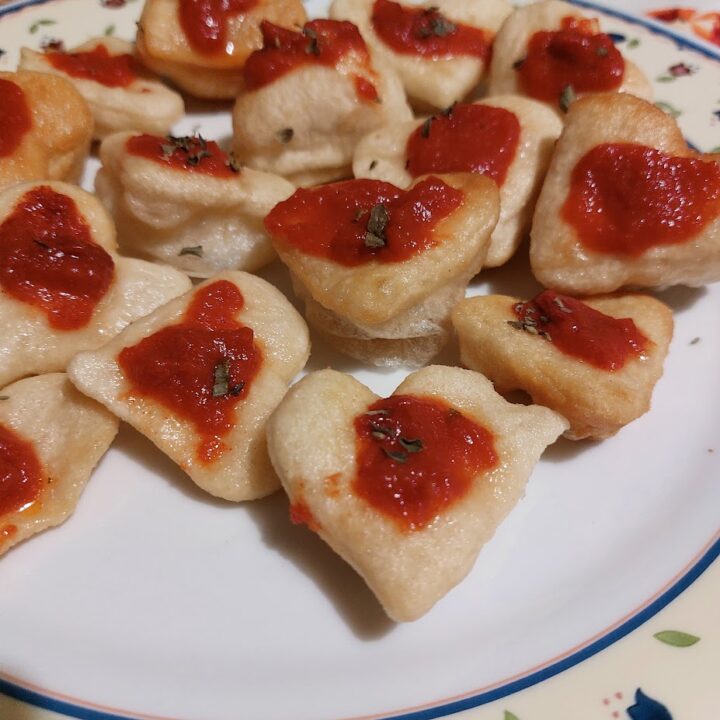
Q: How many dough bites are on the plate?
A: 15